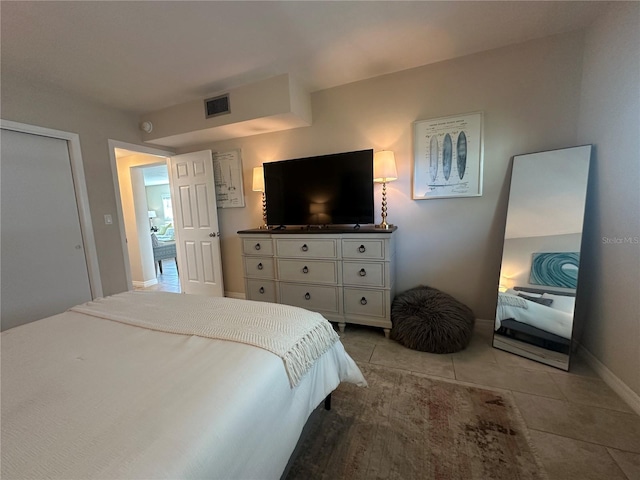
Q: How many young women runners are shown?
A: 0